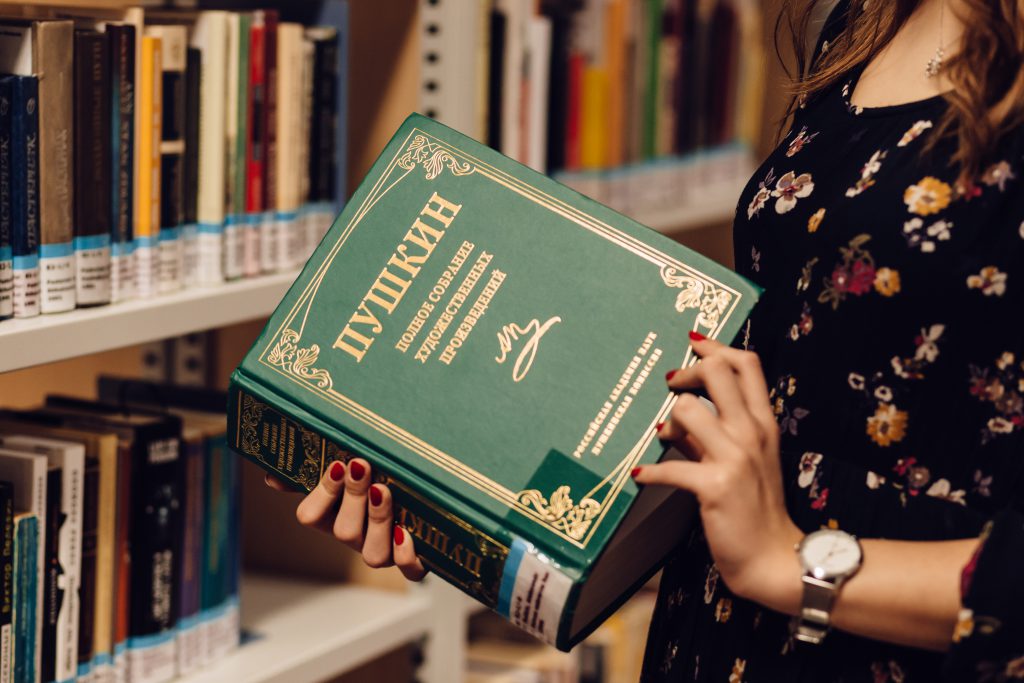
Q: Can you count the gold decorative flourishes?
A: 4